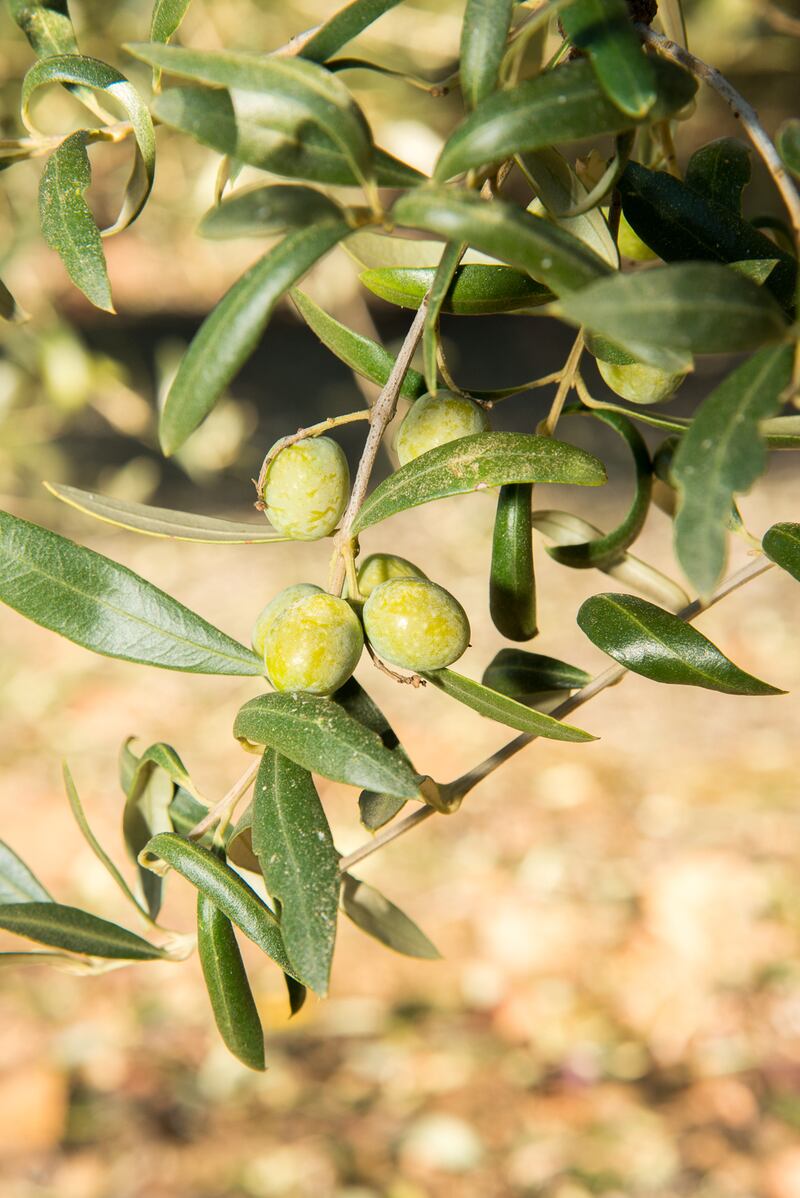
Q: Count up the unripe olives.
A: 8